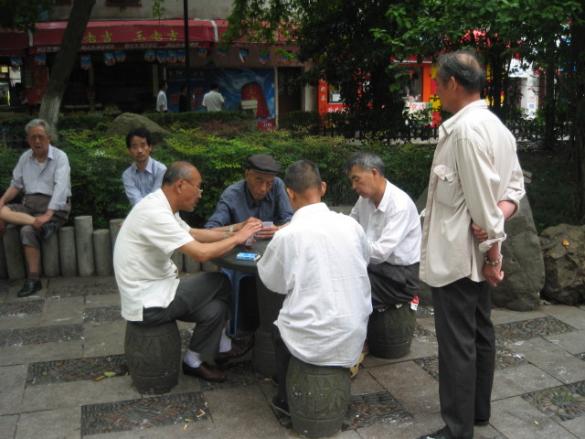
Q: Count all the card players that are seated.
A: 4